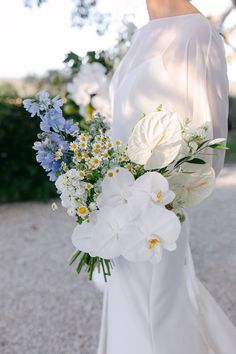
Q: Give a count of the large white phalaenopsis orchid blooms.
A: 4